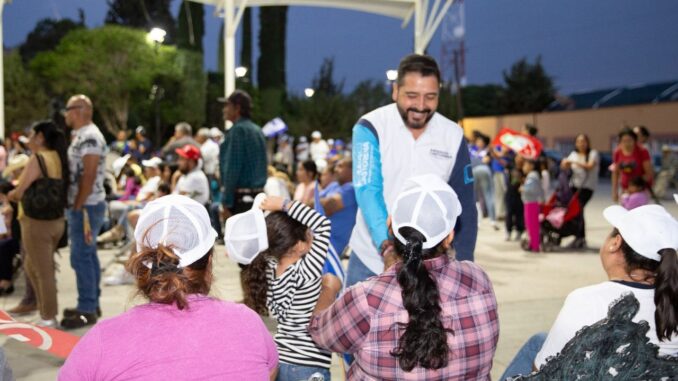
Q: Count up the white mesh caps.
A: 3